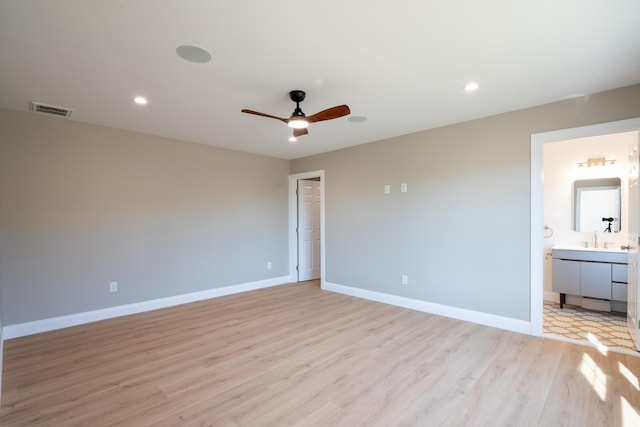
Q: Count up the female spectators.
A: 0